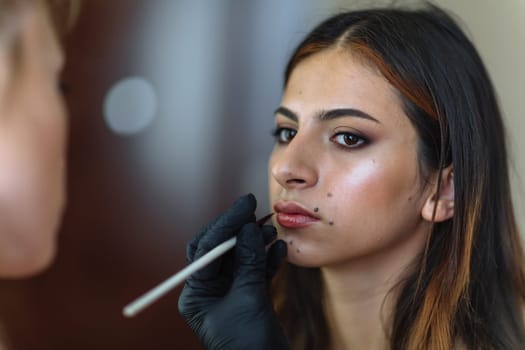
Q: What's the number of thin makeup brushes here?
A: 1